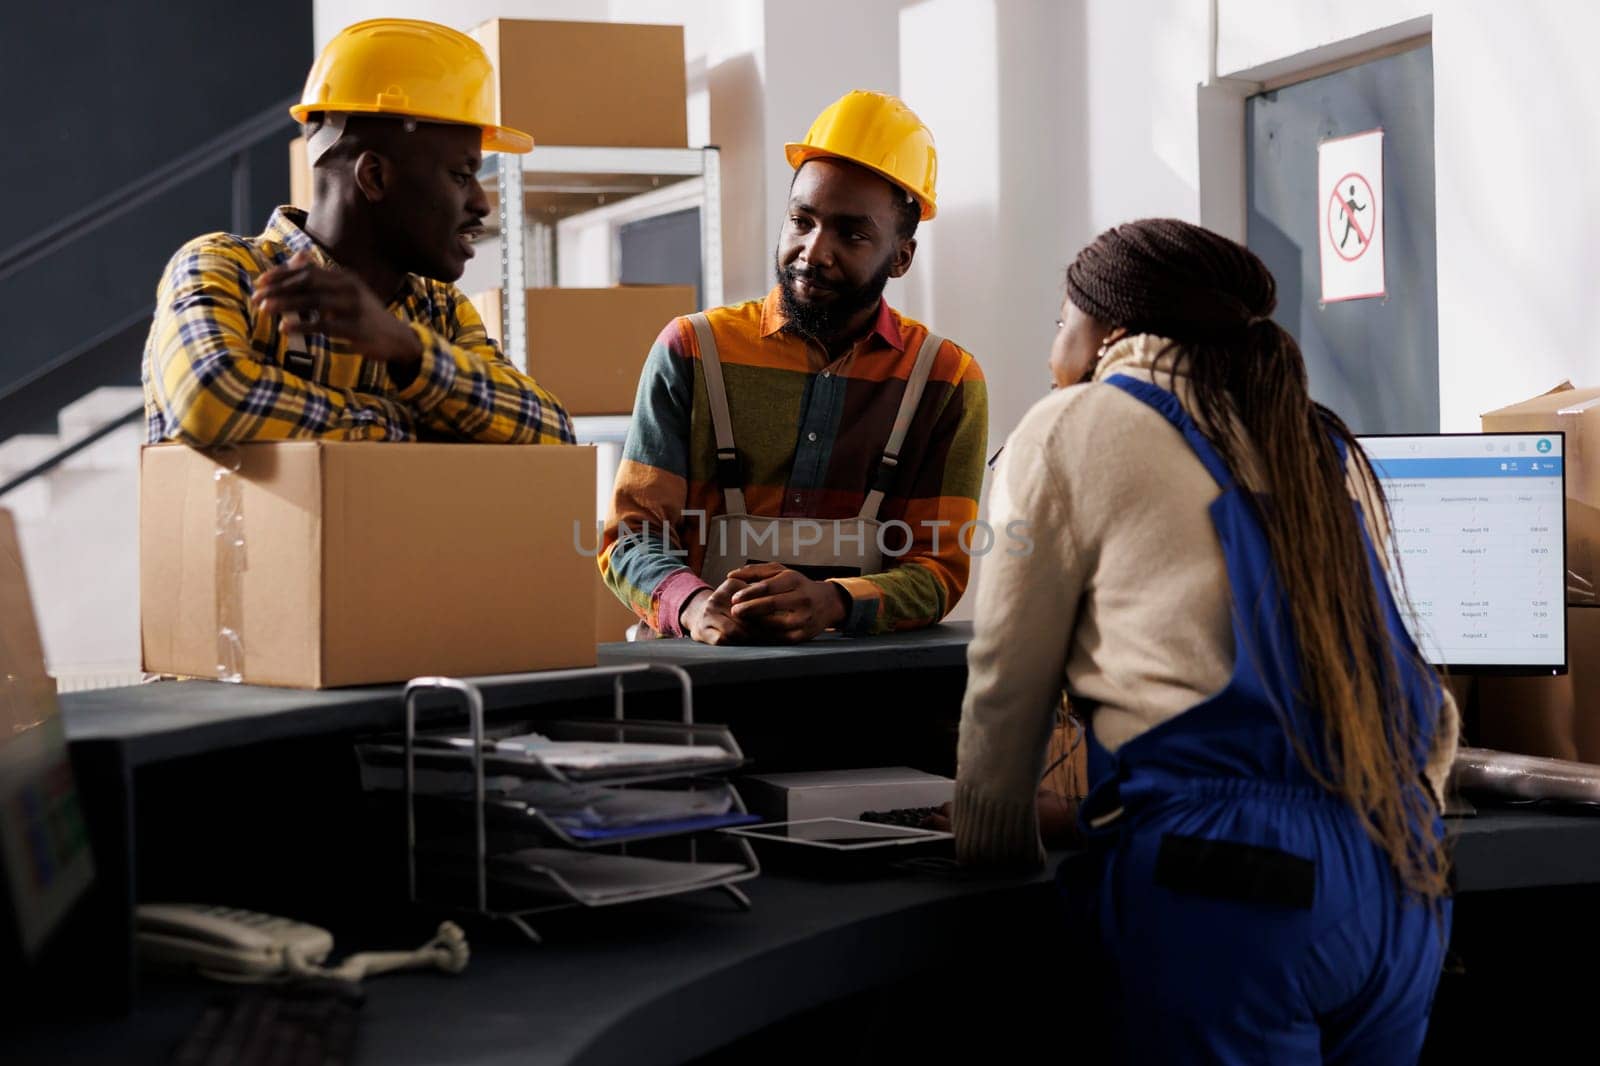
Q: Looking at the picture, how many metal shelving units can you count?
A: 1